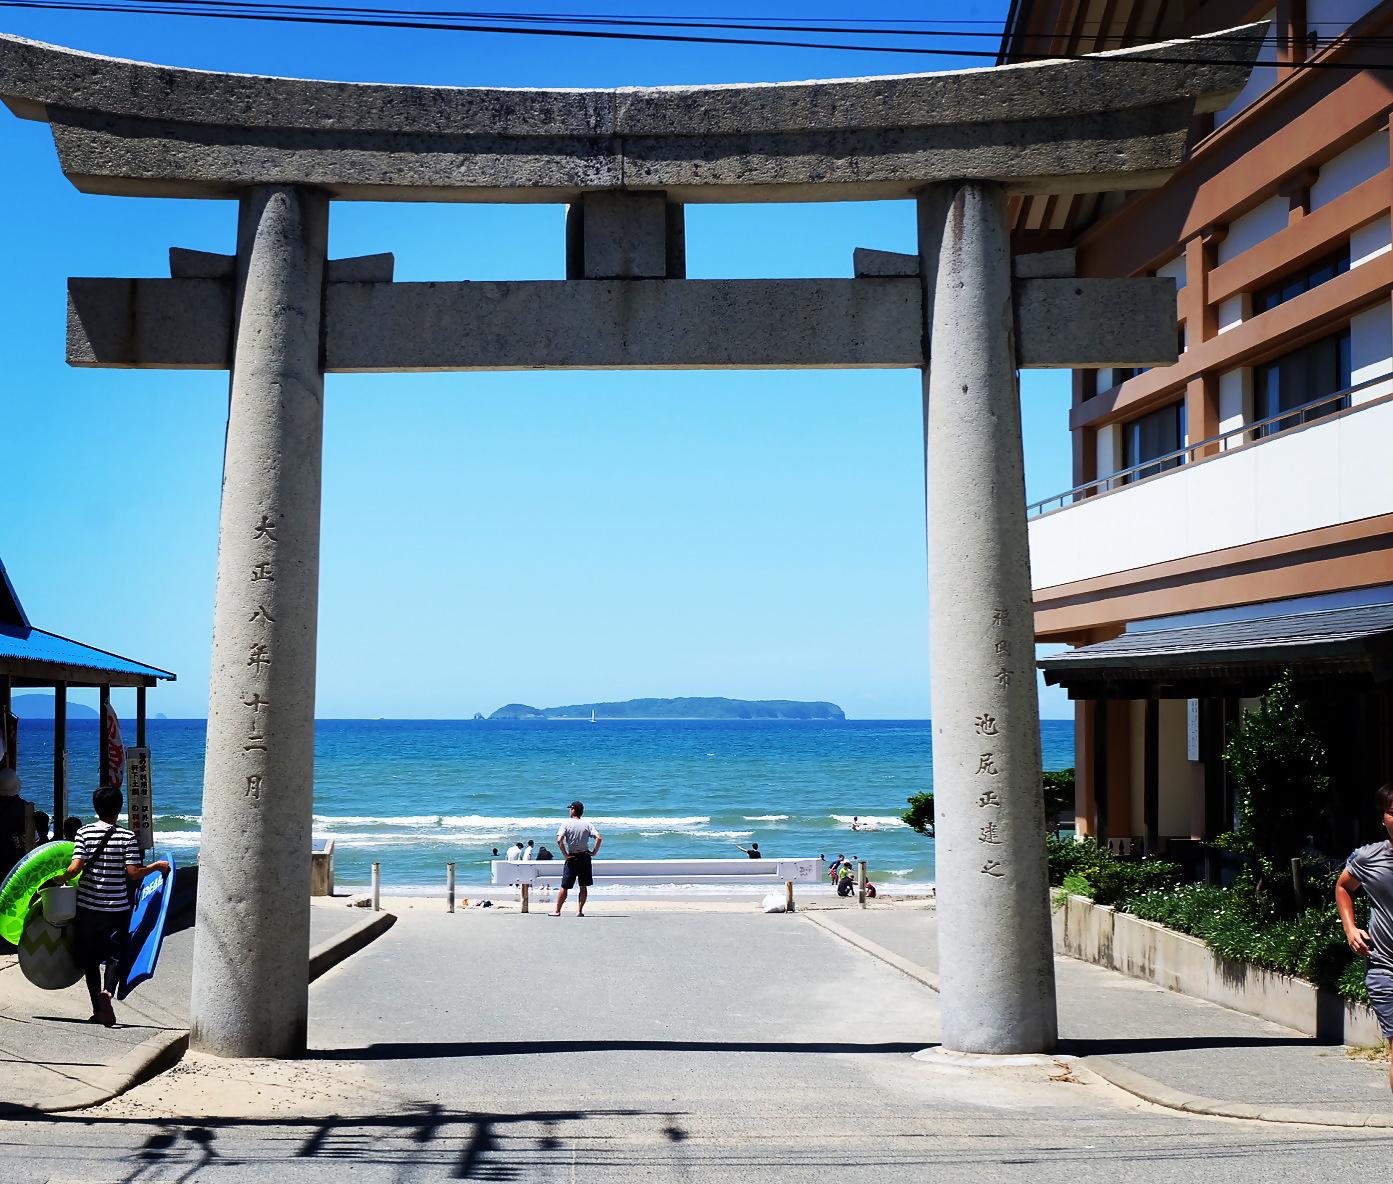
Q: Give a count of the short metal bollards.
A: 3